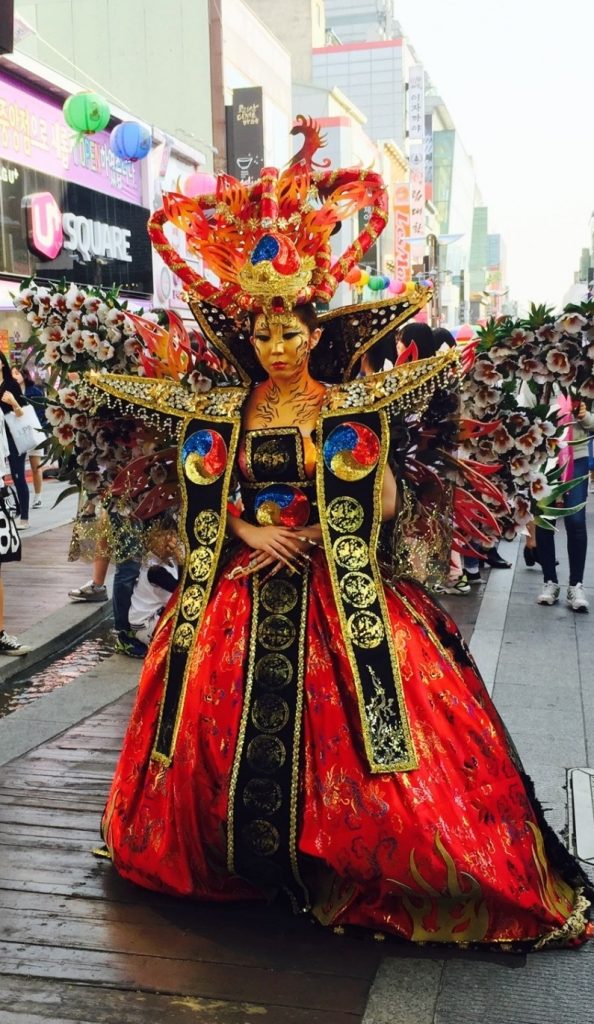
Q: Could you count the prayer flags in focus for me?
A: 0